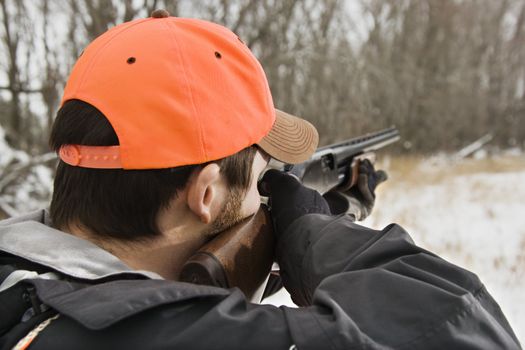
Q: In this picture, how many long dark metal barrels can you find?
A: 1